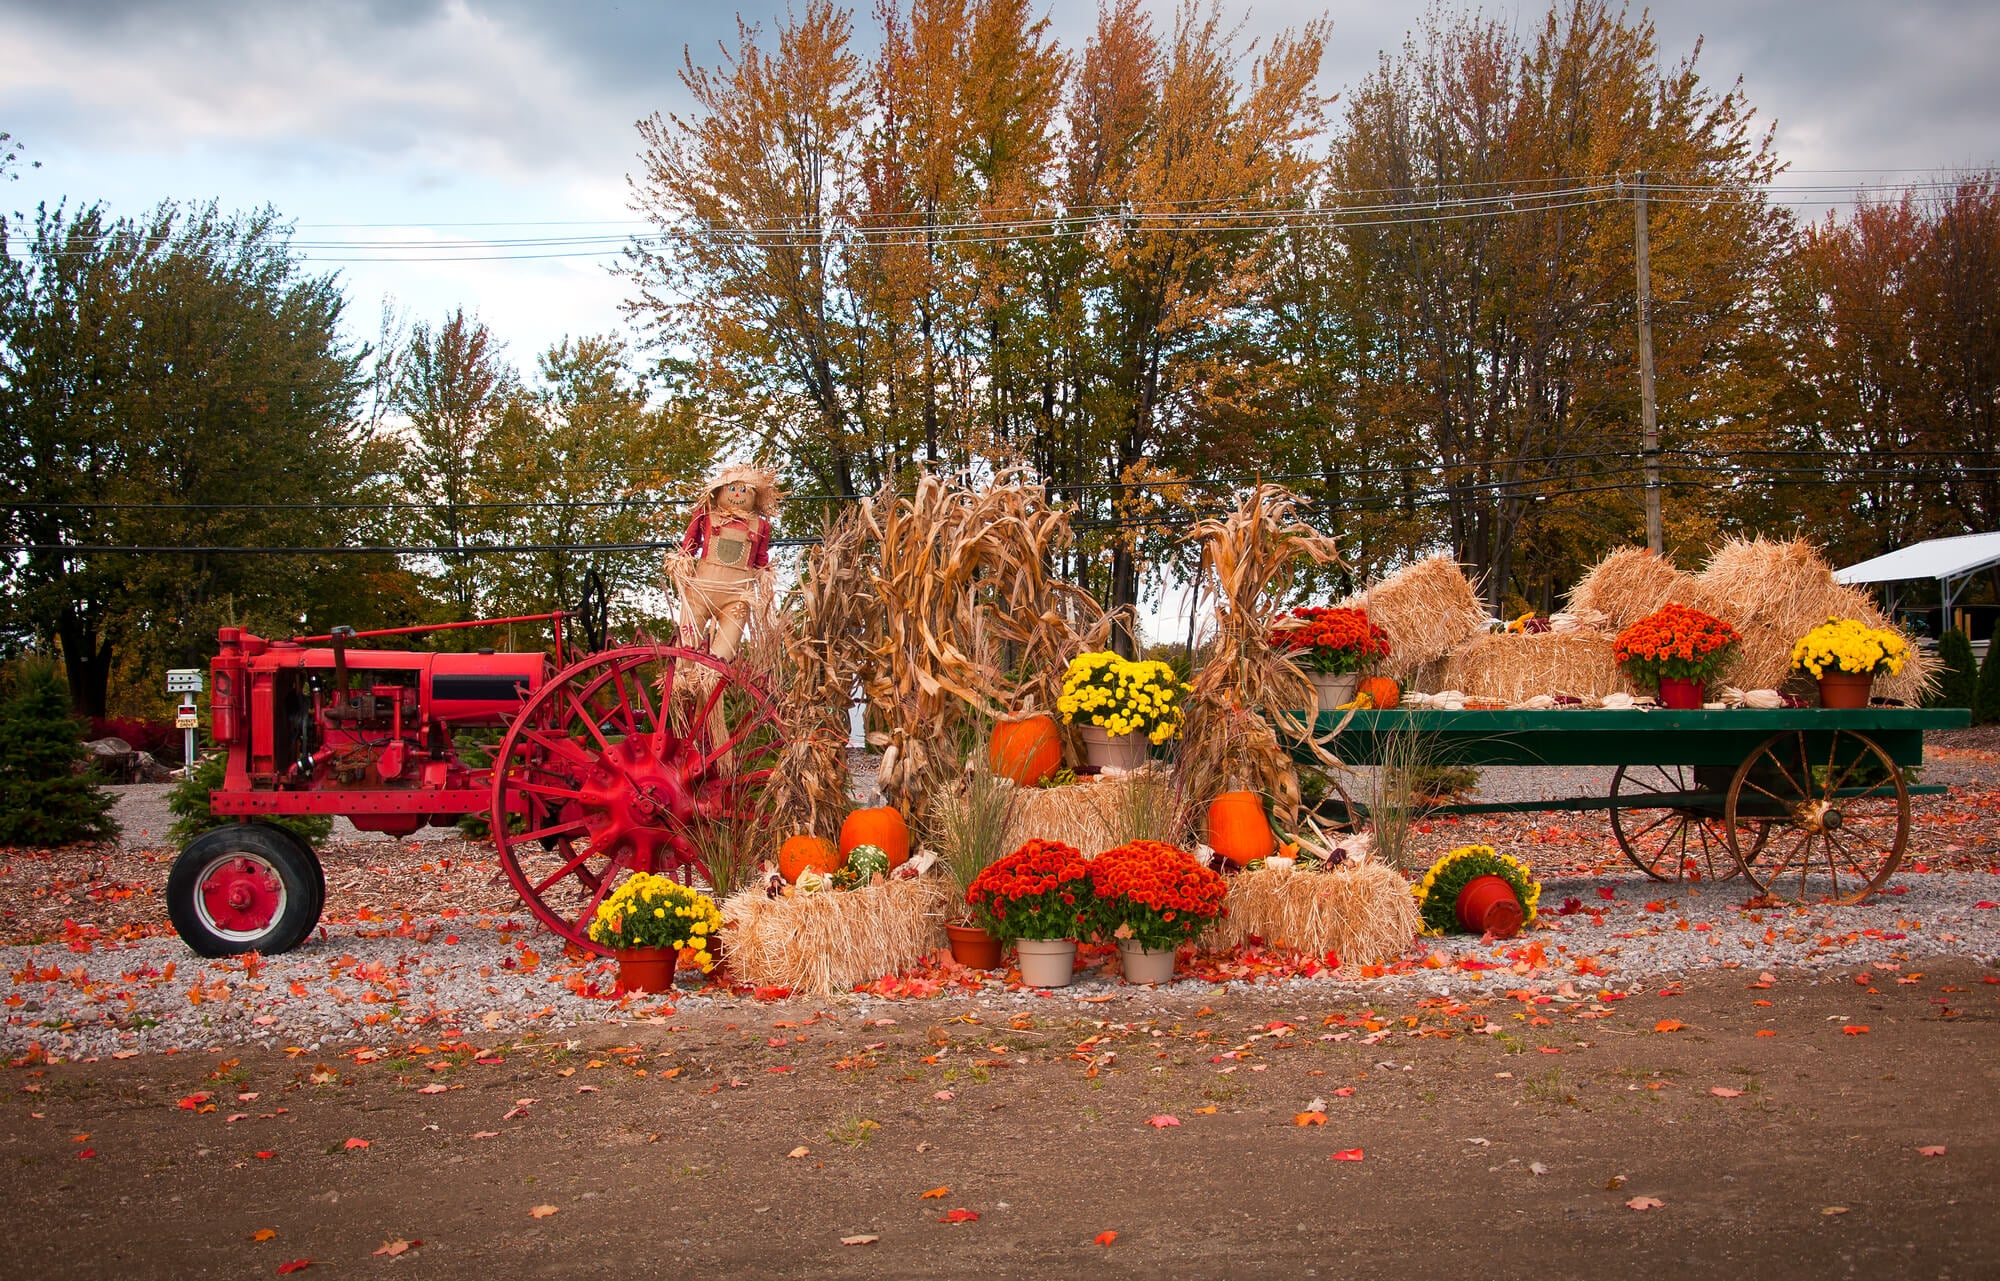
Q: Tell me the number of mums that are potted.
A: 8